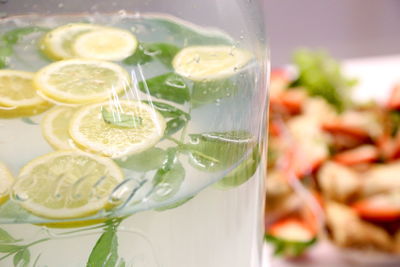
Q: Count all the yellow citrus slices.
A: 9